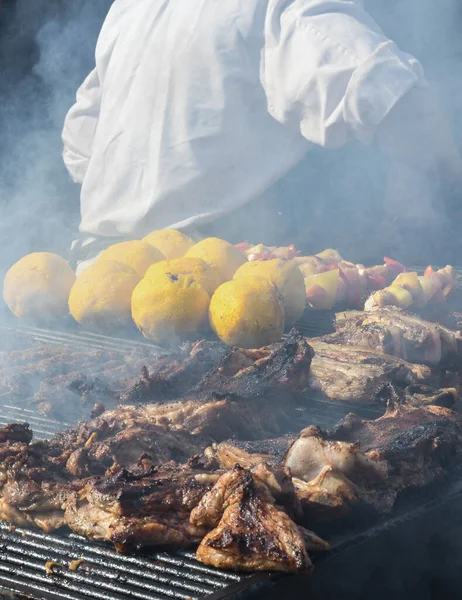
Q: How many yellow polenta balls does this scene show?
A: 9